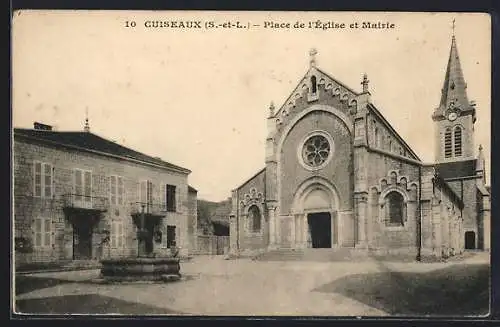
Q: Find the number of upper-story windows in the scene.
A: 5